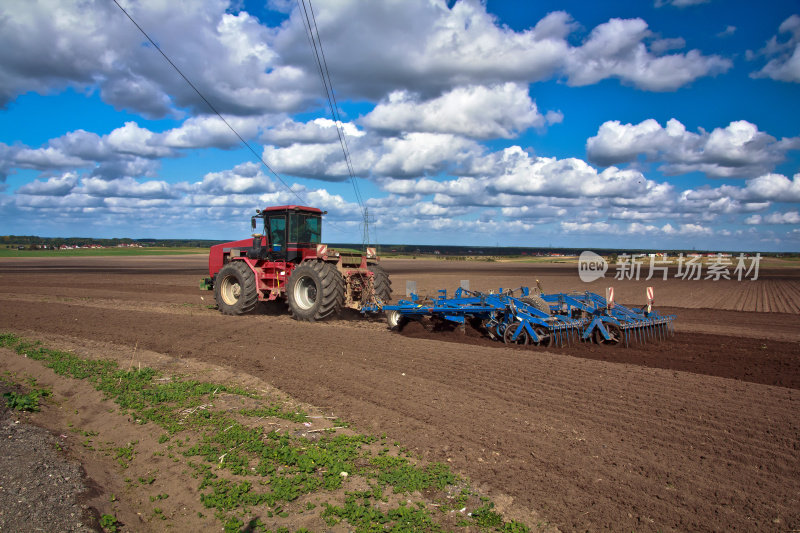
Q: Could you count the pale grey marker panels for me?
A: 2